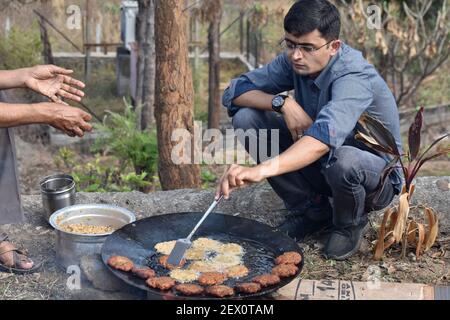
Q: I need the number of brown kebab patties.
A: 11